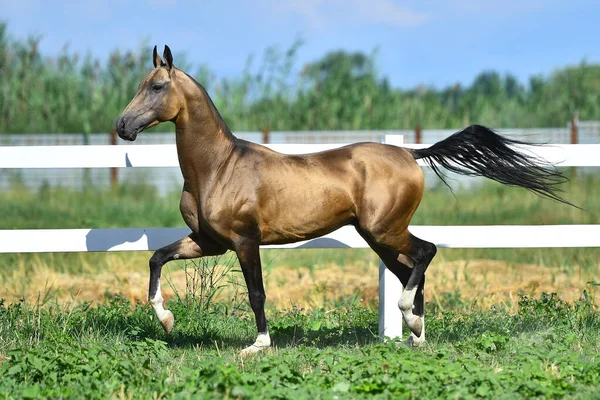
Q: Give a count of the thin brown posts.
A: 4